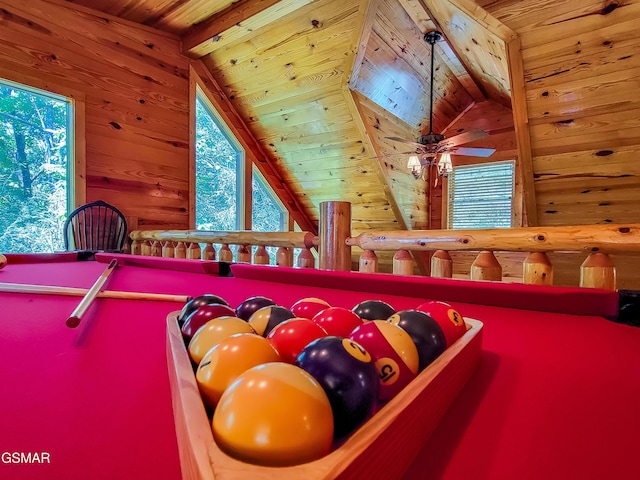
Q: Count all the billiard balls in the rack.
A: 15